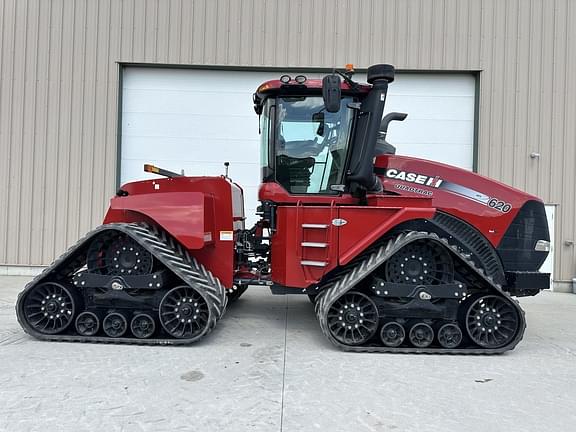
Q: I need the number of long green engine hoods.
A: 0